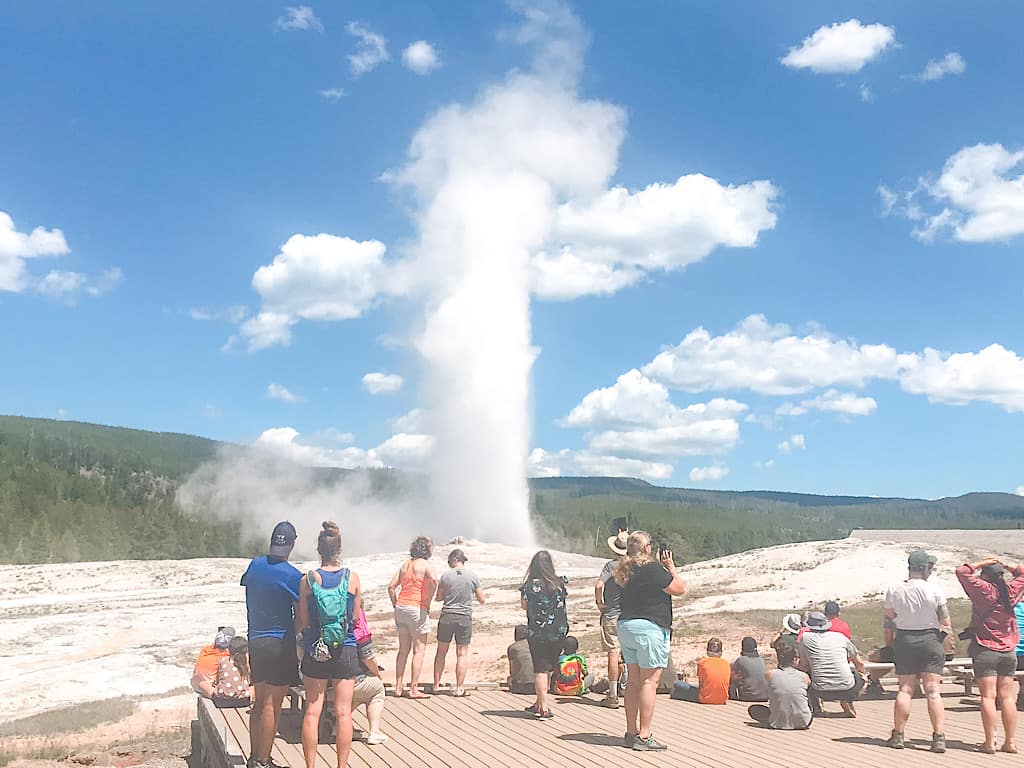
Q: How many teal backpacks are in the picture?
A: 1